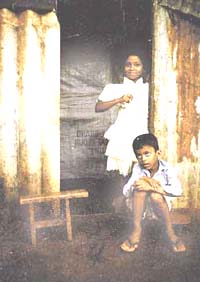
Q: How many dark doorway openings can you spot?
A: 1